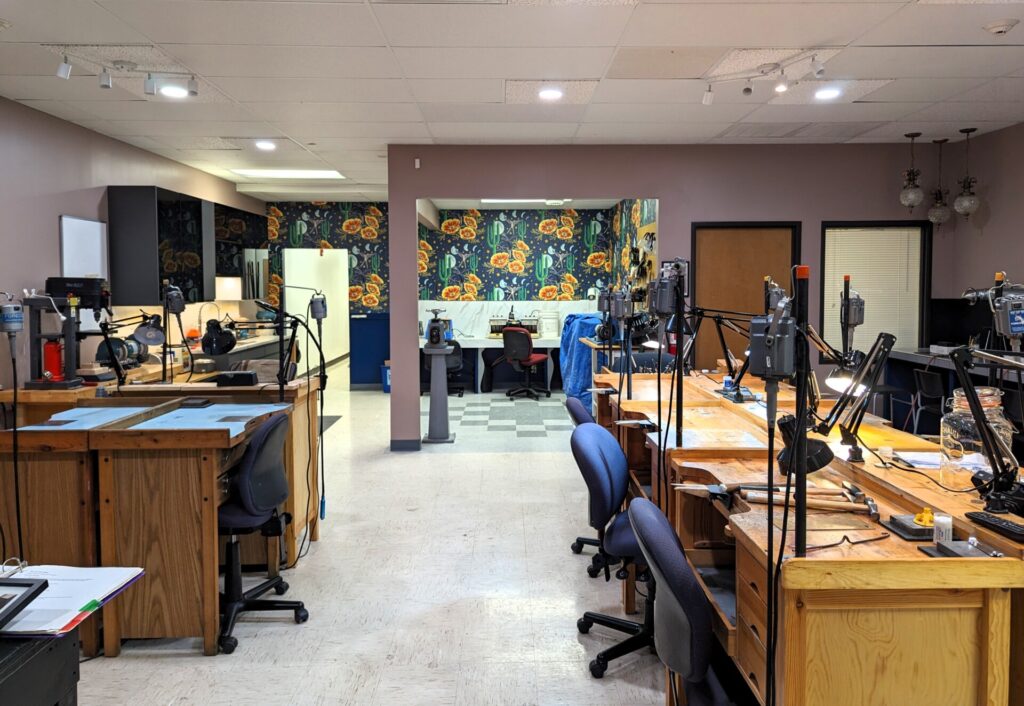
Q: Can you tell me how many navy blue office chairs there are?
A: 4